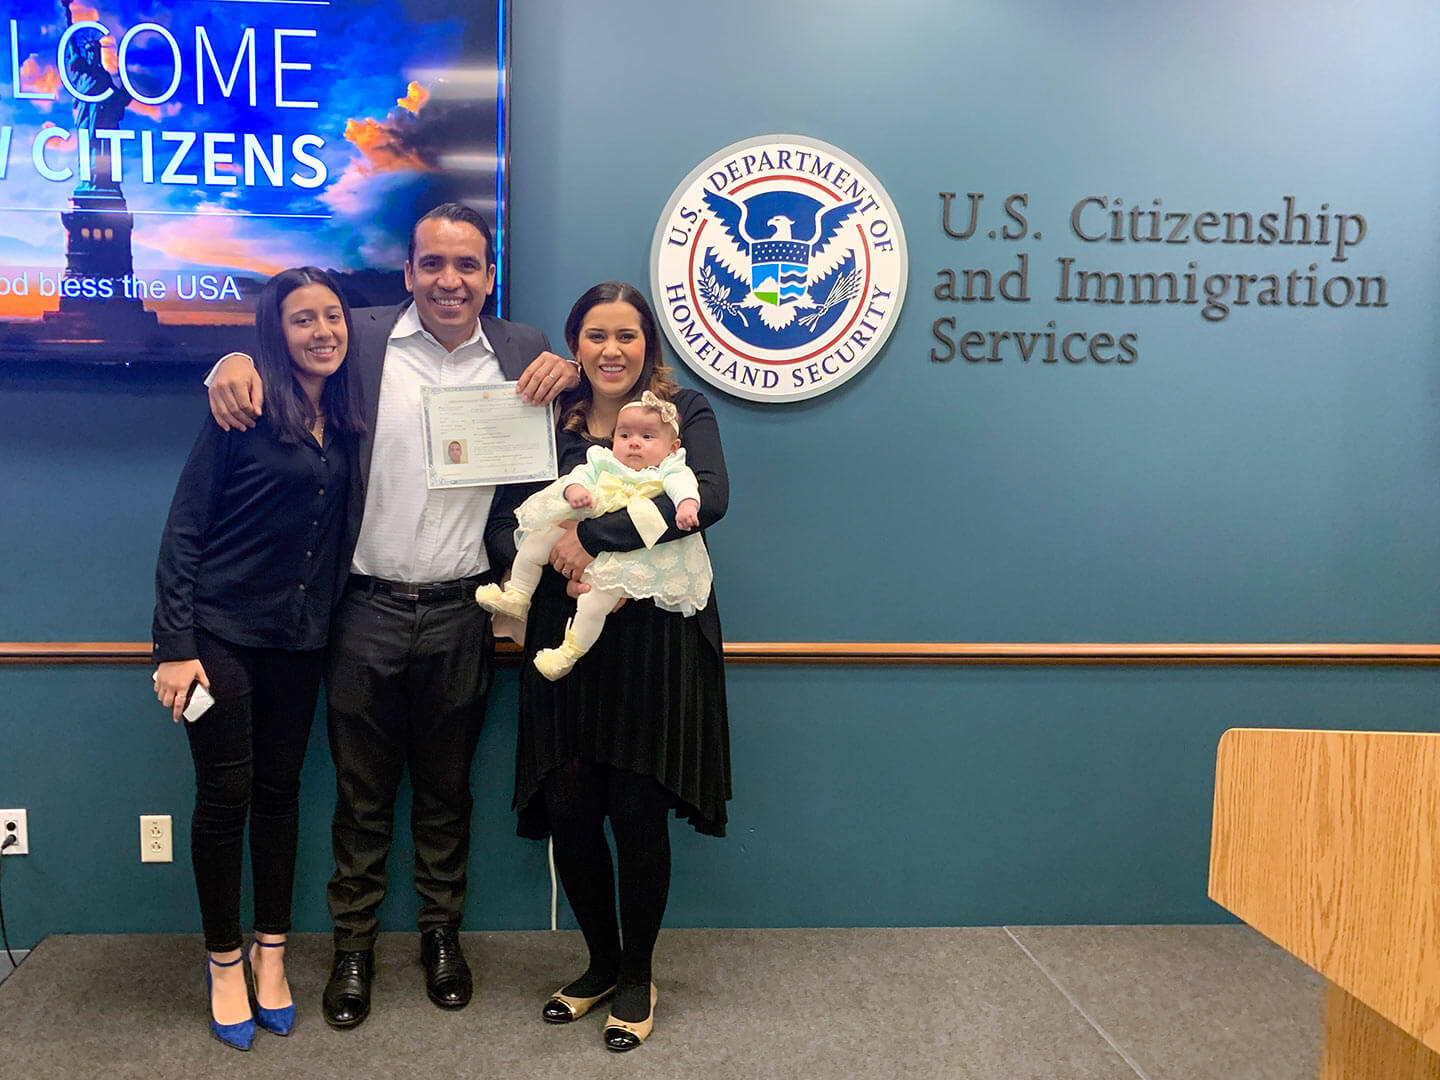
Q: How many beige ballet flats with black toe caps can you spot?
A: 2